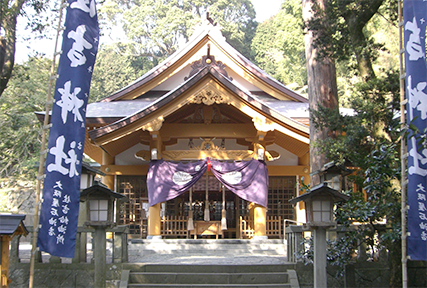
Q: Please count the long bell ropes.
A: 3